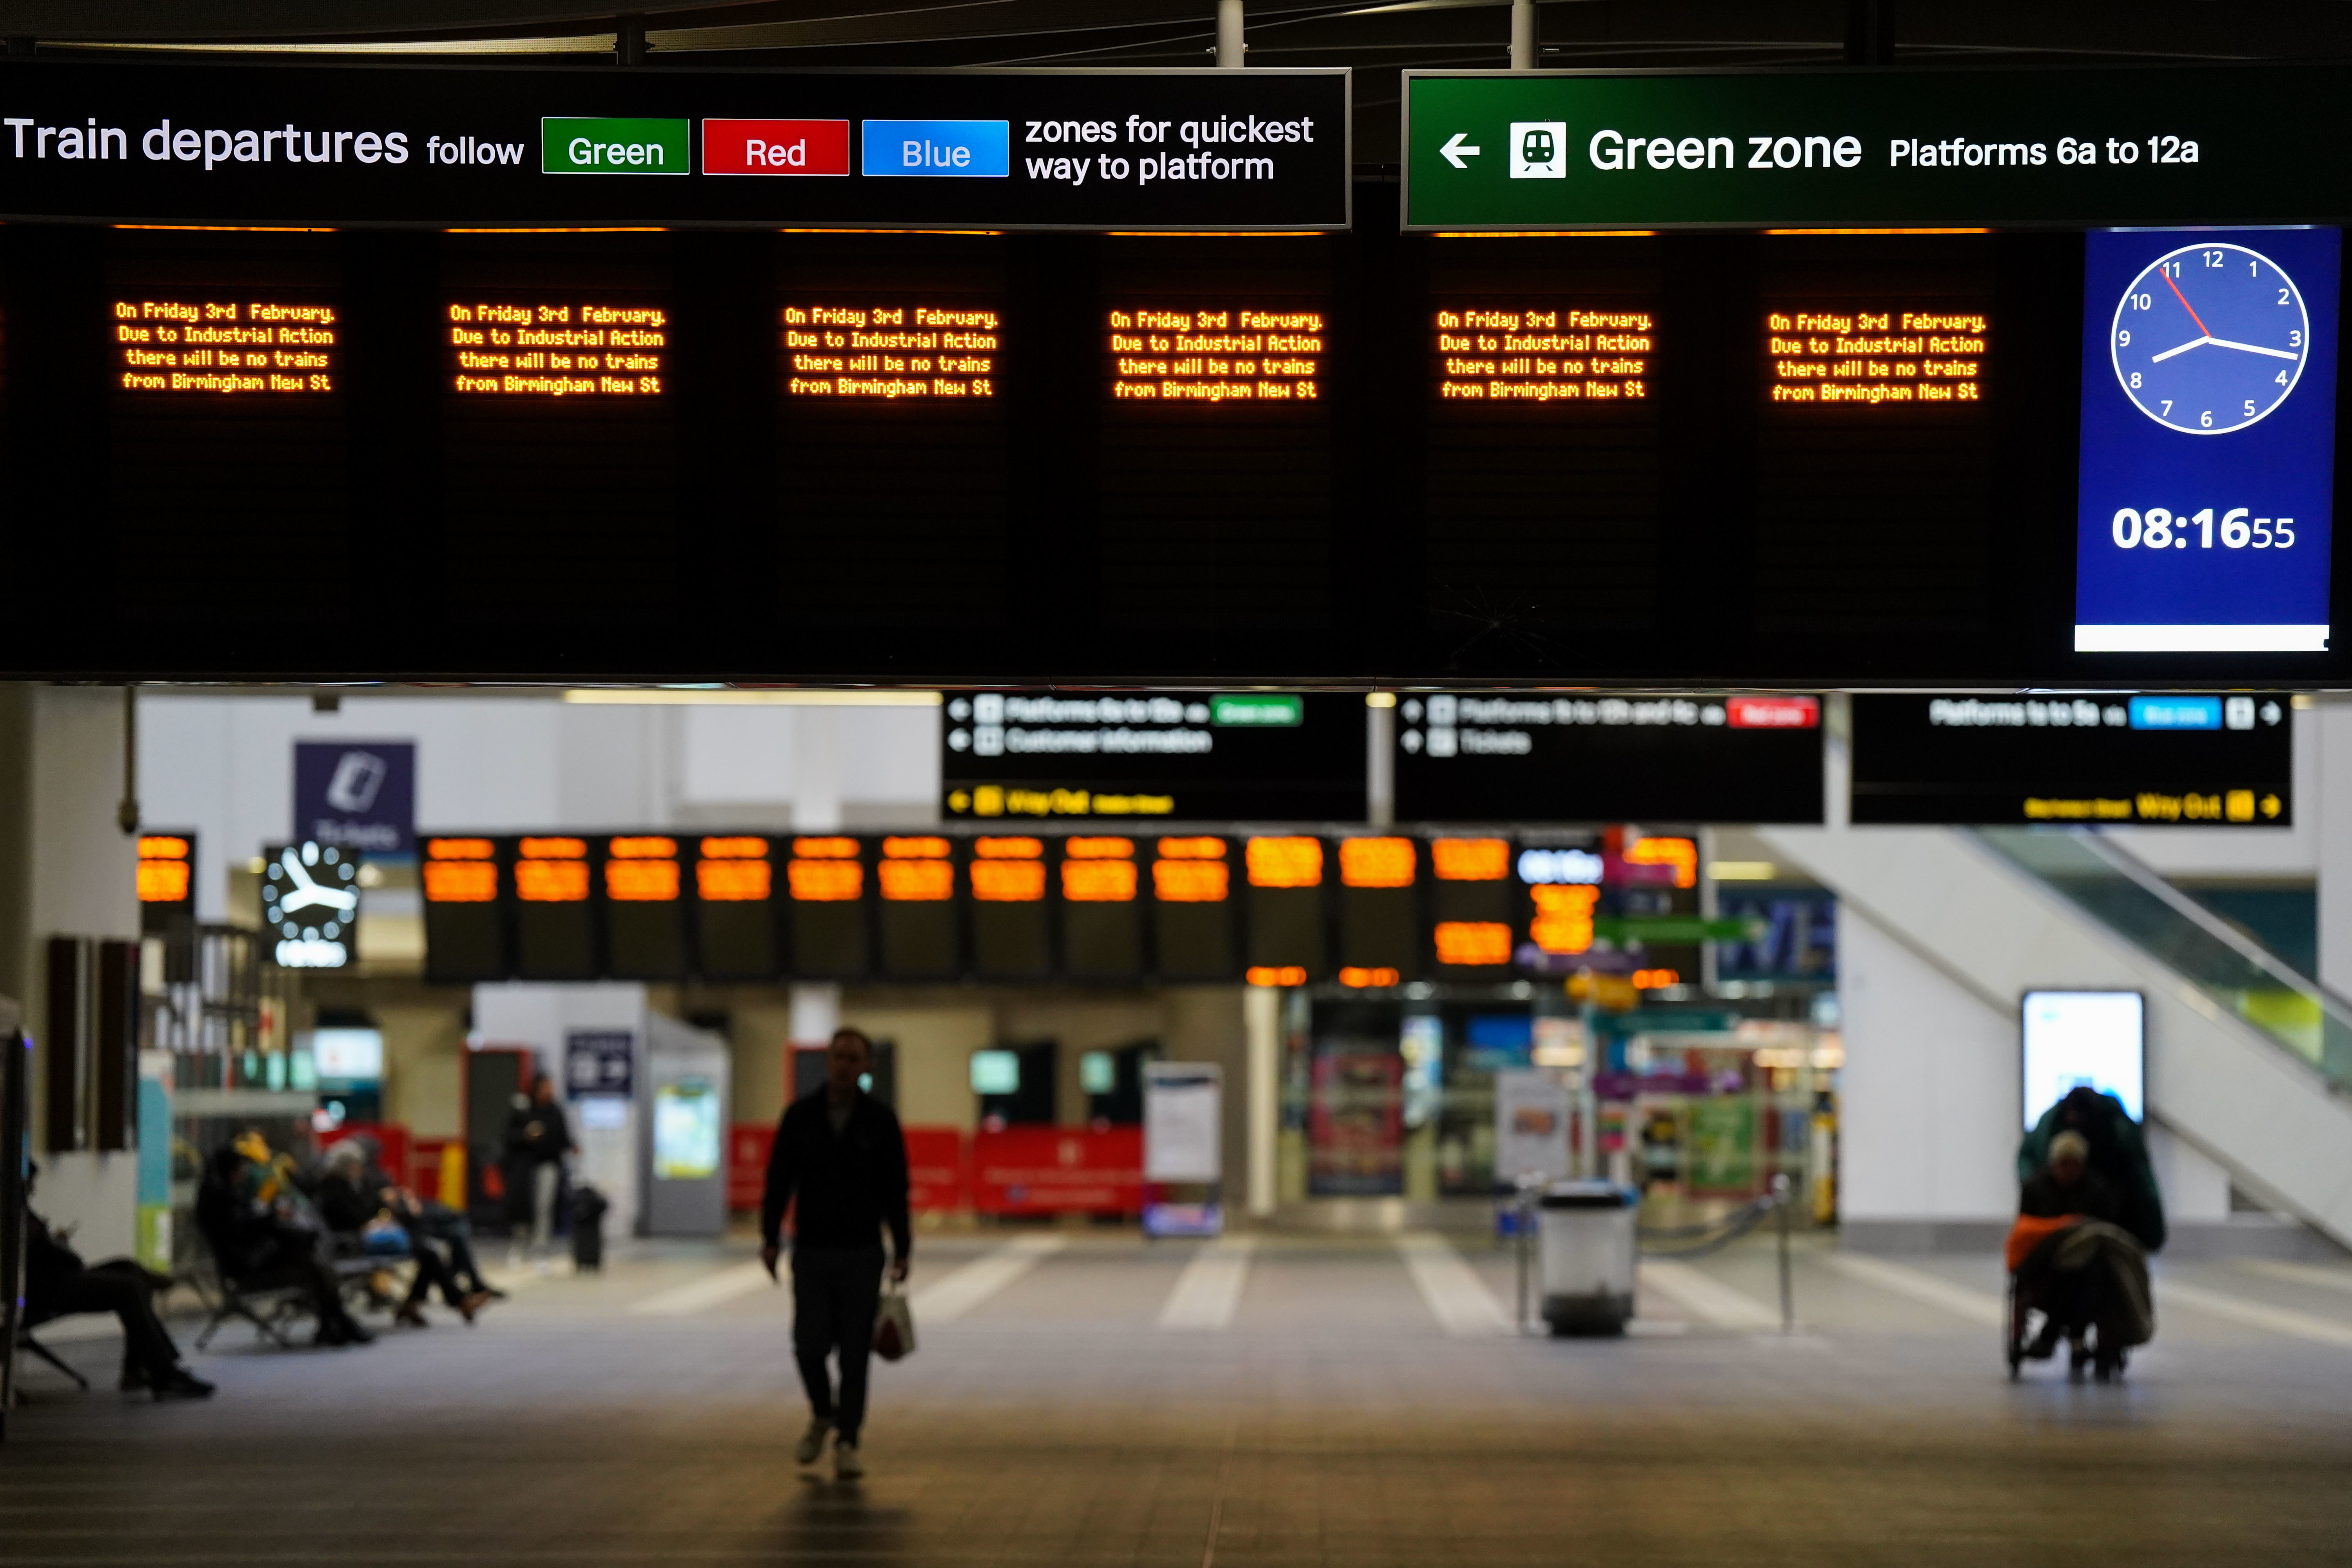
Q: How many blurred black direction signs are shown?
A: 3